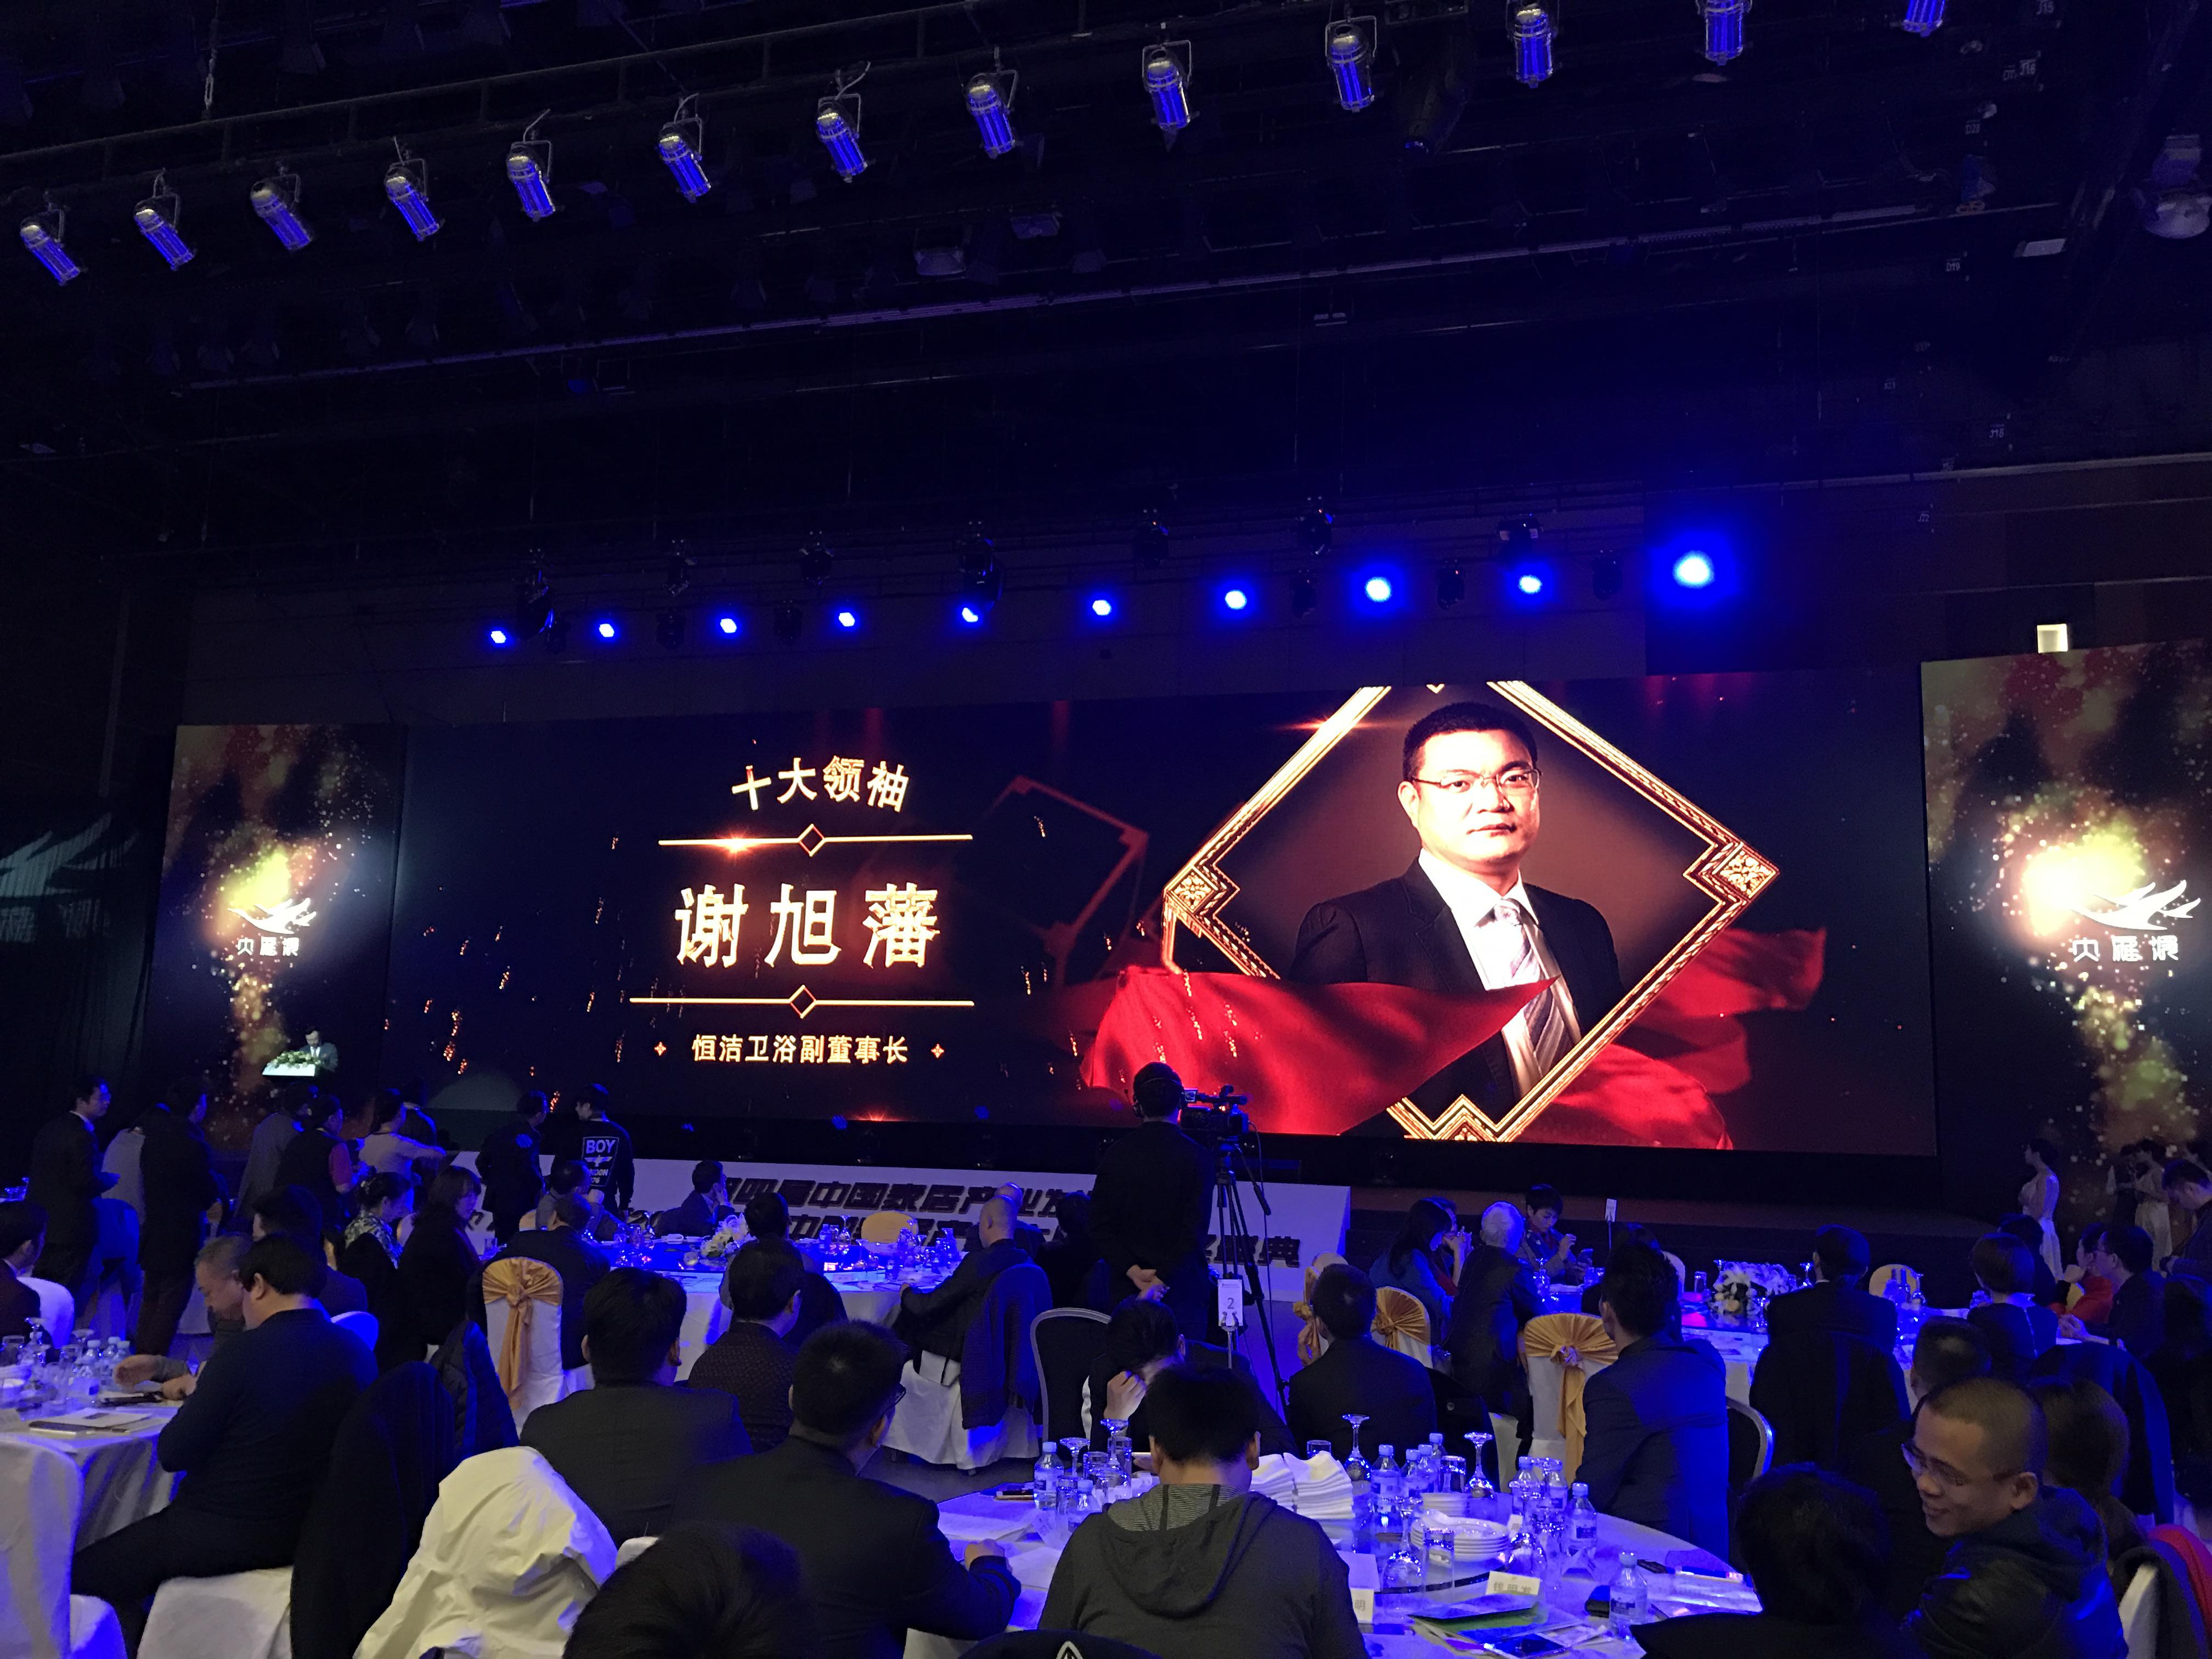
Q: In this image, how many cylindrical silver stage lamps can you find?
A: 13